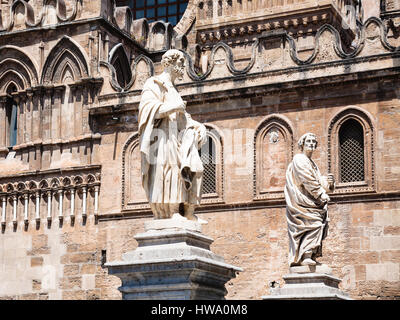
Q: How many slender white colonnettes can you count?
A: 9